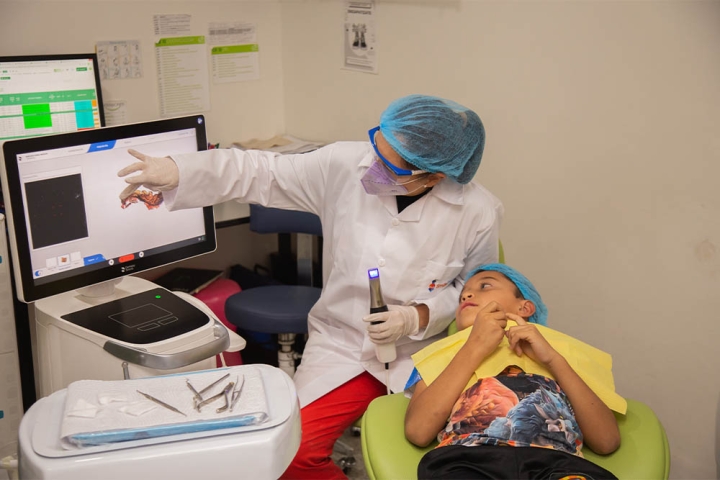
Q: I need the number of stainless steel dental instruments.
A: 5